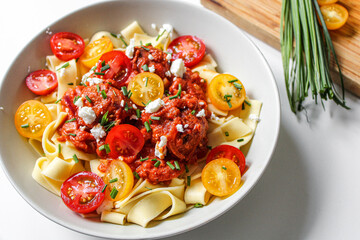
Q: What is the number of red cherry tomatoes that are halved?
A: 7